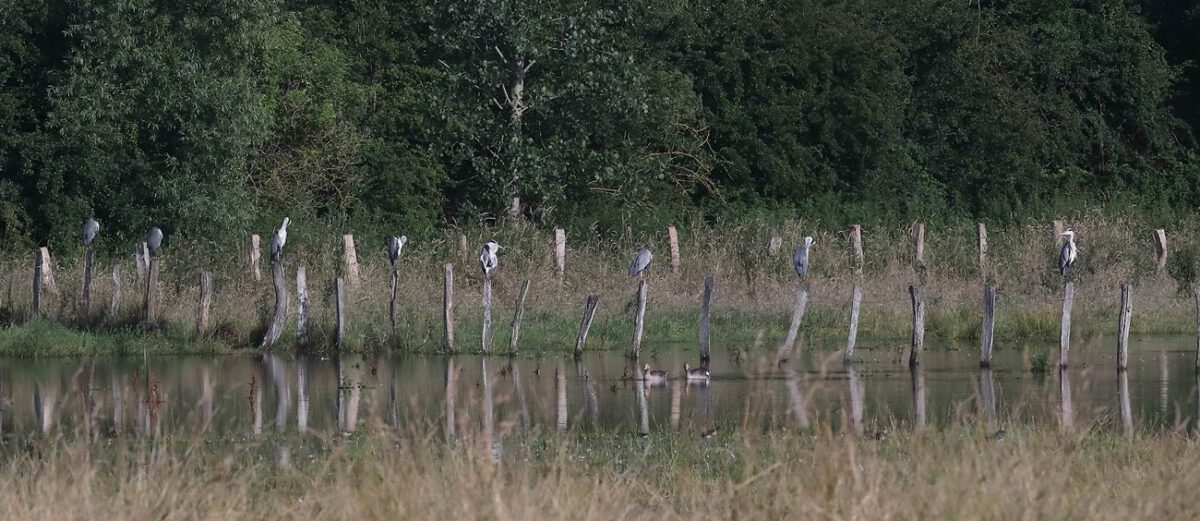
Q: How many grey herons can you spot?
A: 8